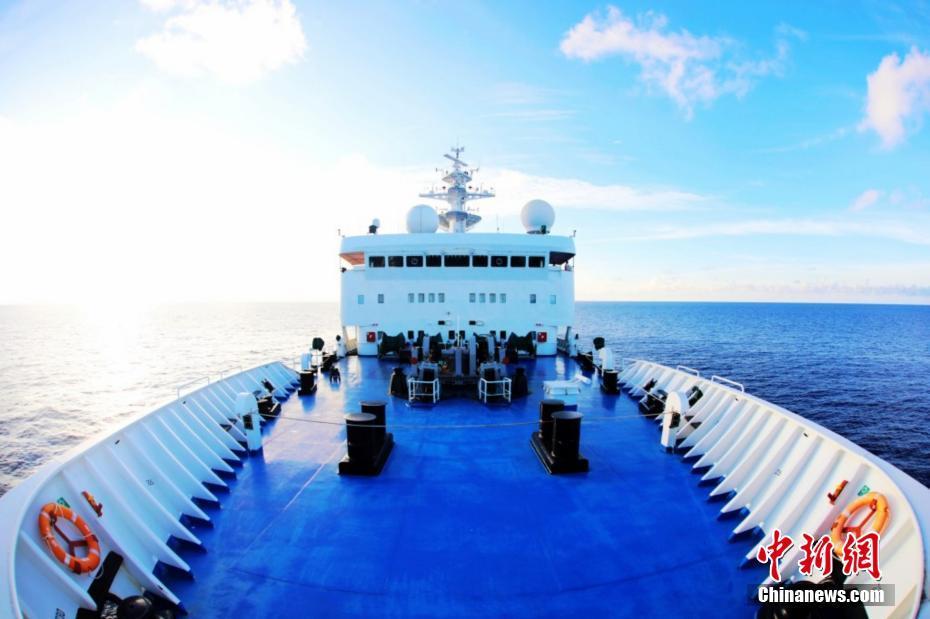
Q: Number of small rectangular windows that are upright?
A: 12